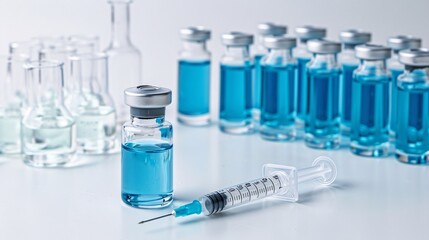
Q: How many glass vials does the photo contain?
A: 11